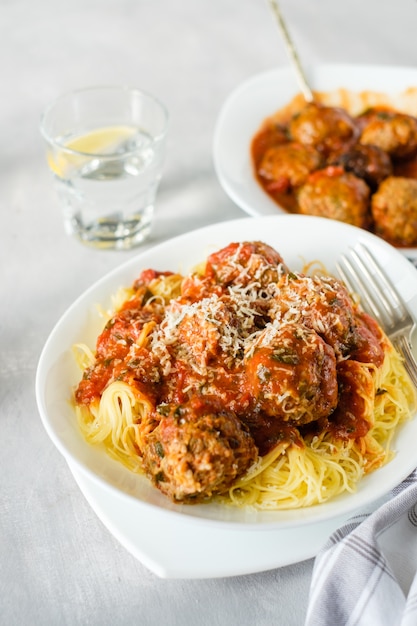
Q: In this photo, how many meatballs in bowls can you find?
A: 11